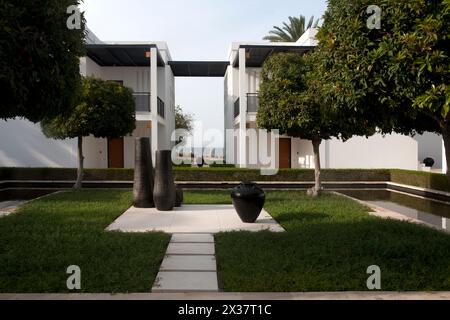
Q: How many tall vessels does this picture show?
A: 2